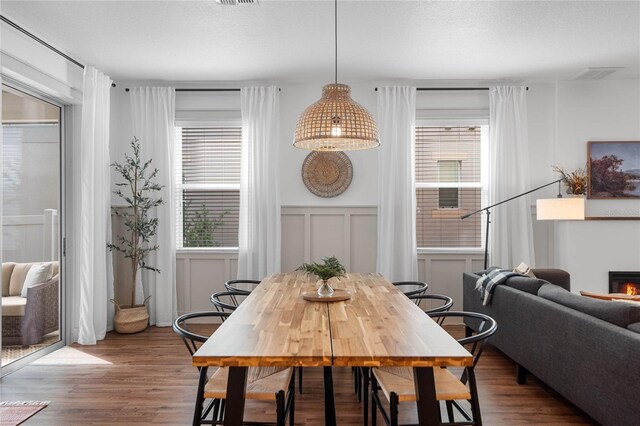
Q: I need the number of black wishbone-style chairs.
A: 6